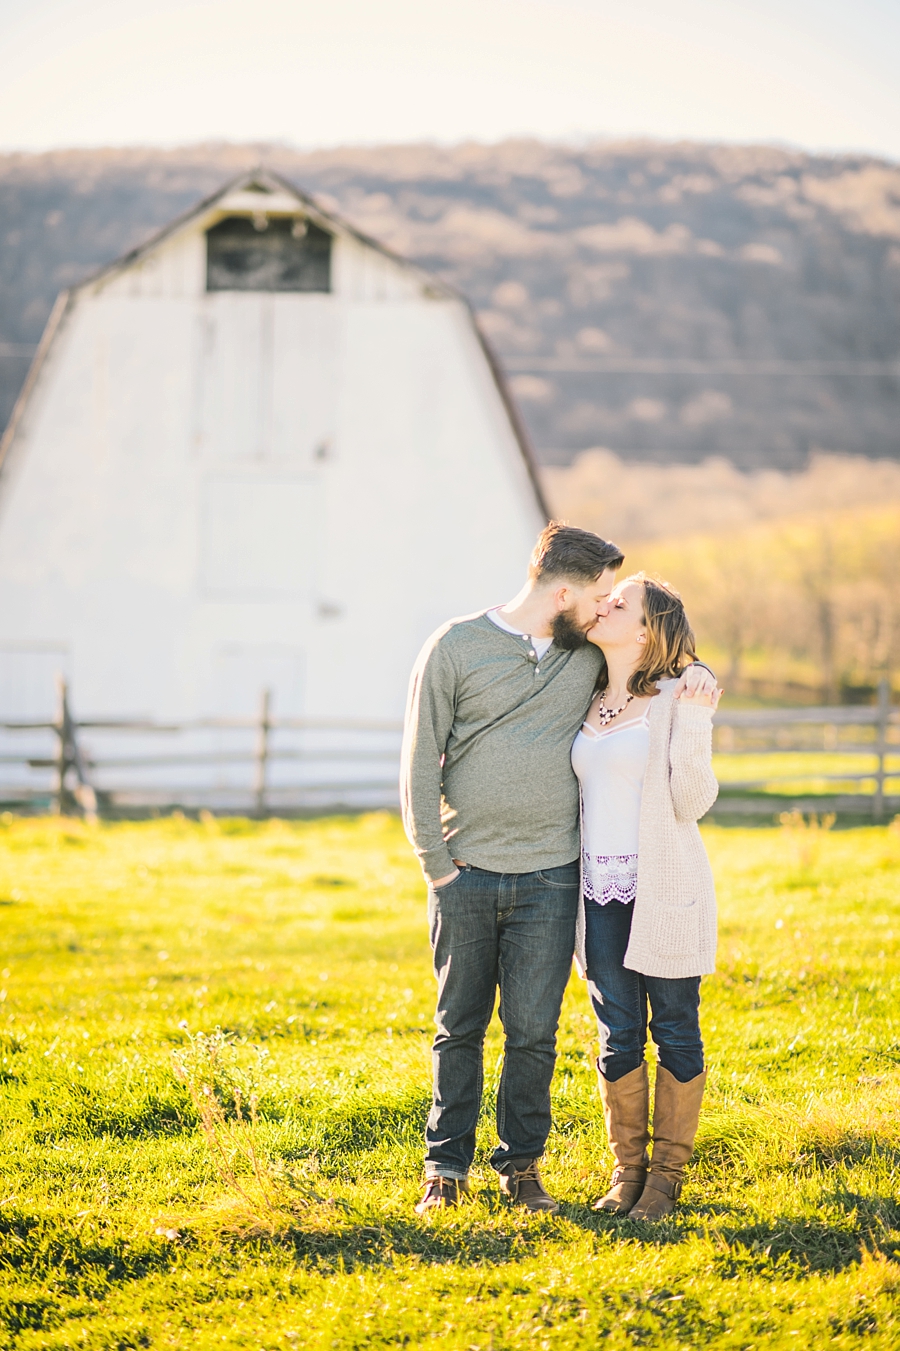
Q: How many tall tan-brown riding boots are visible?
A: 2